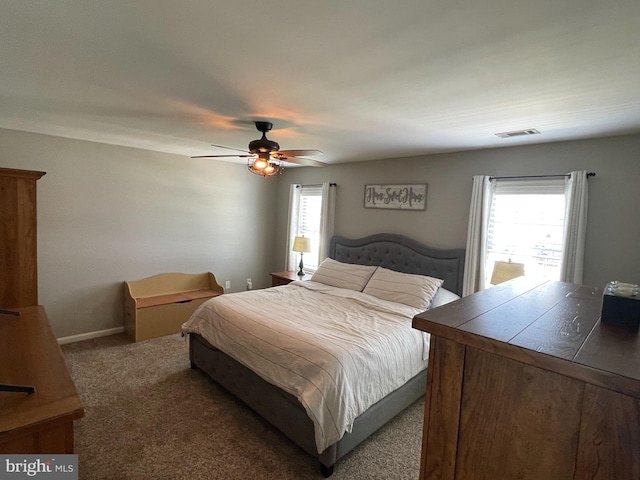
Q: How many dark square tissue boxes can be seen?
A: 1